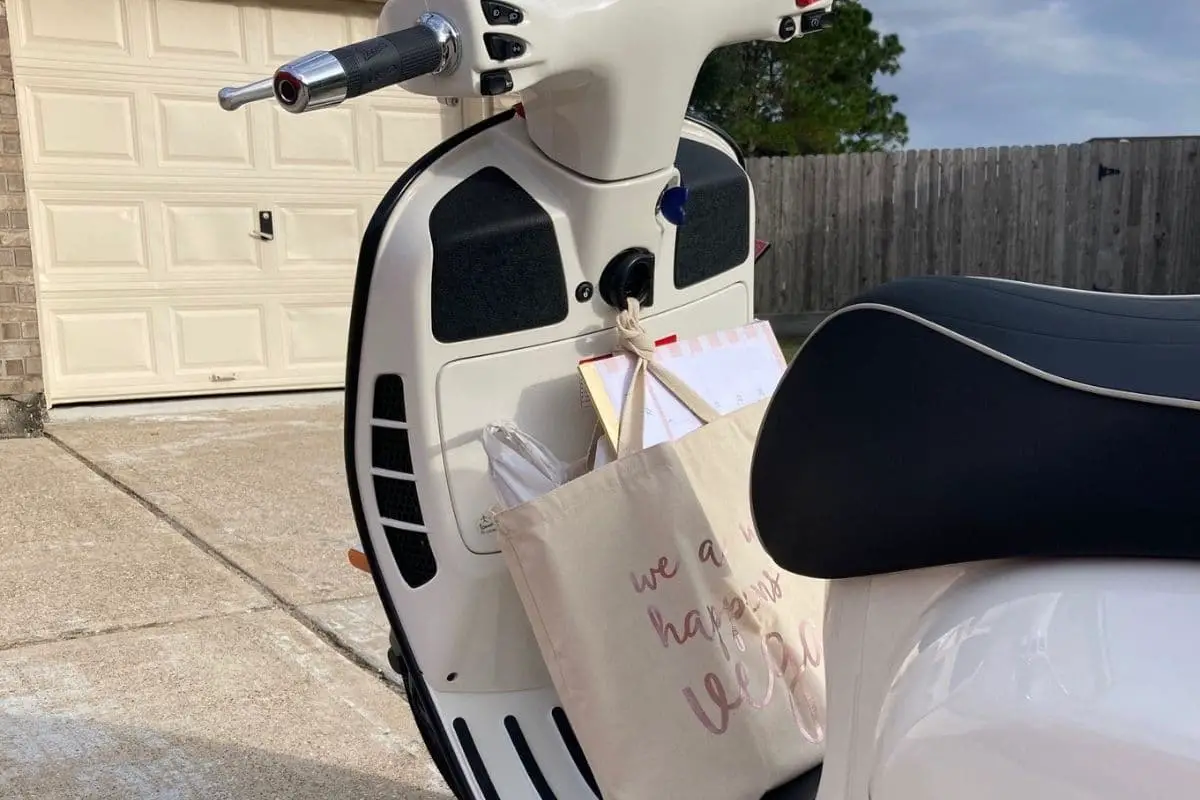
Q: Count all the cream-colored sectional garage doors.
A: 1